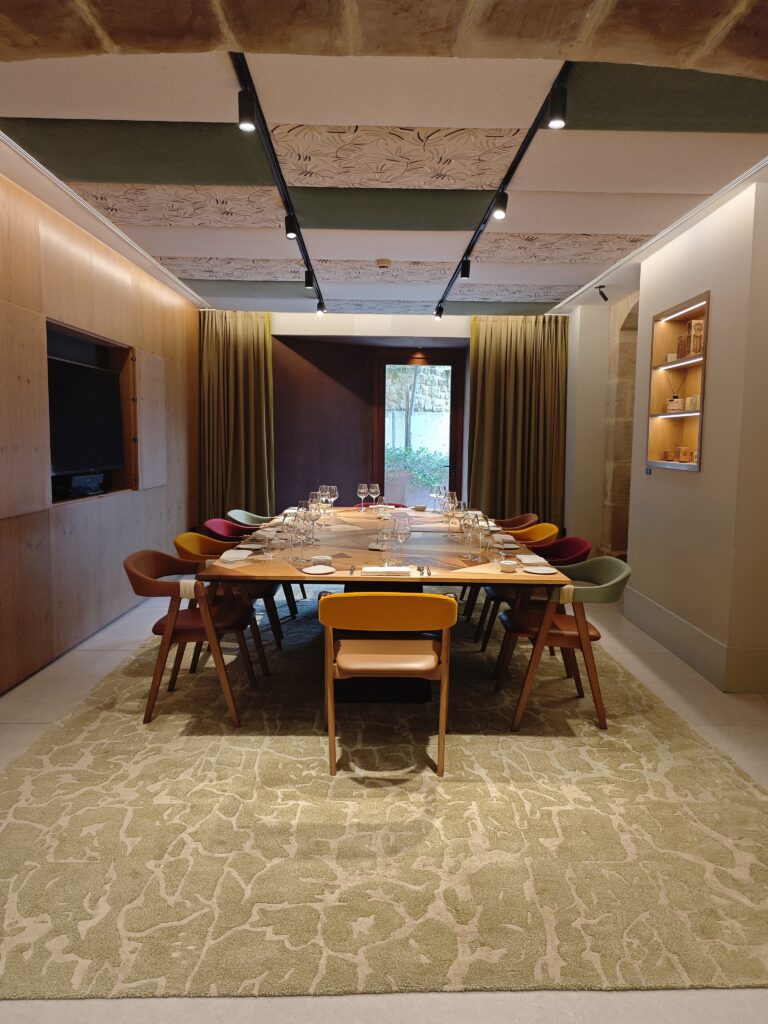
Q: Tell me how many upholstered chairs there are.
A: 10